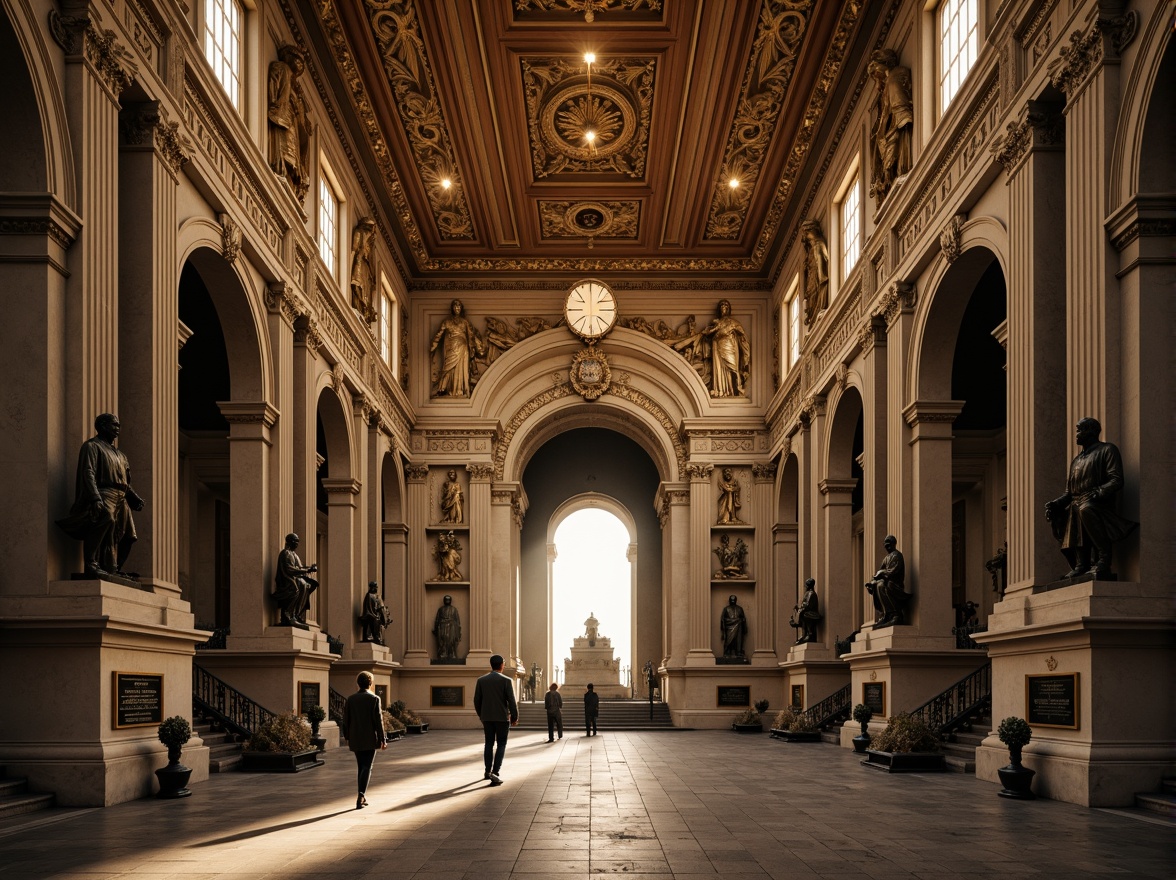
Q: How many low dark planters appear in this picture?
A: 6